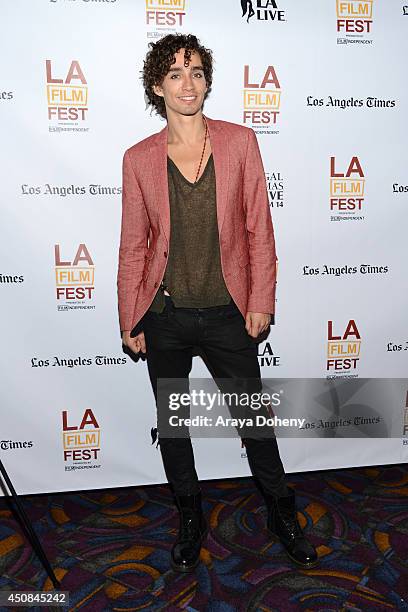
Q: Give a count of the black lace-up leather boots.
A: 2